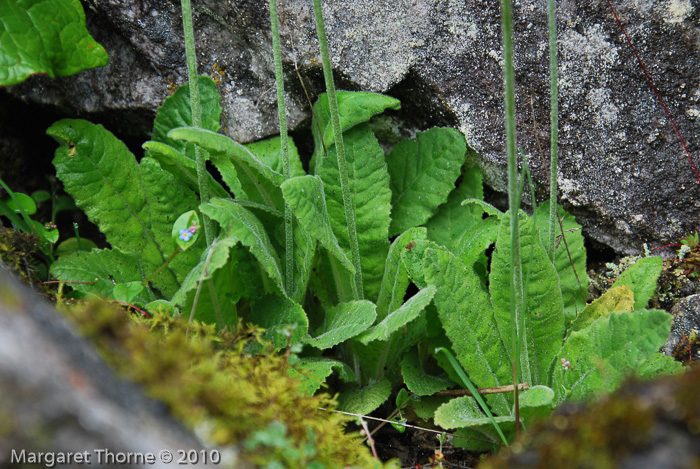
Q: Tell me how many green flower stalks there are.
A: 5